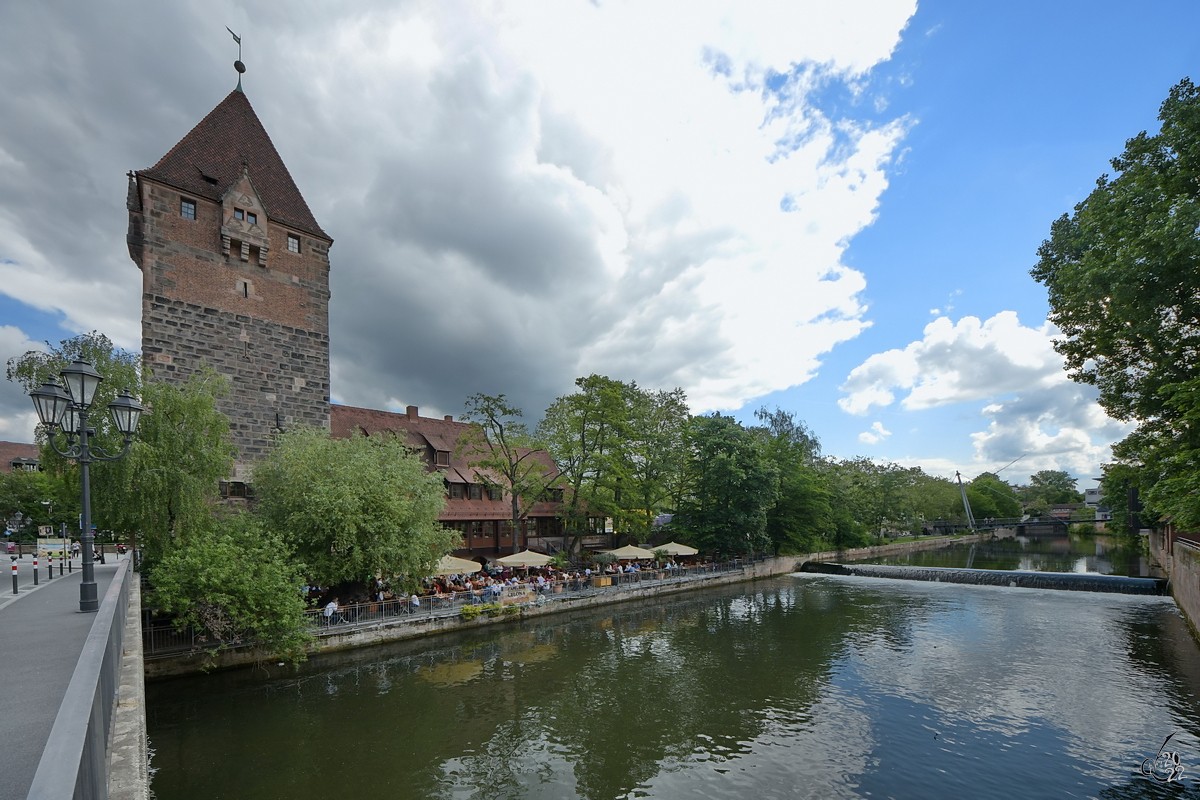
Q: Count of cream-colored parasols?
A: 4